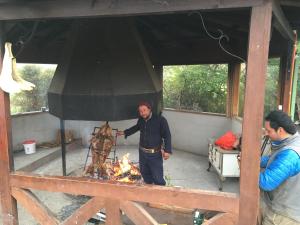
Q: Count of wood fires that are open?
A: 1